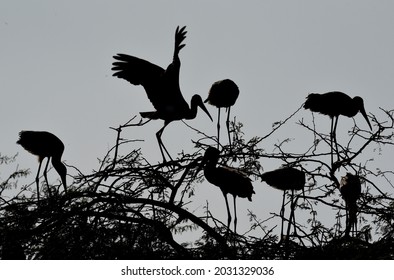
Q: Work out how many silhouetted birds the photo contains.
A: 7